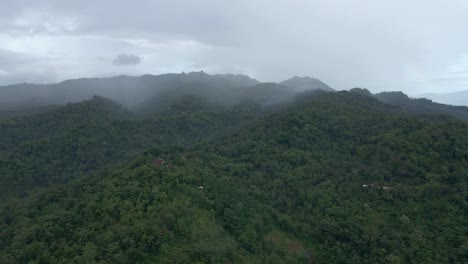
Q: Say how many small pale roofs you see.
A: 3